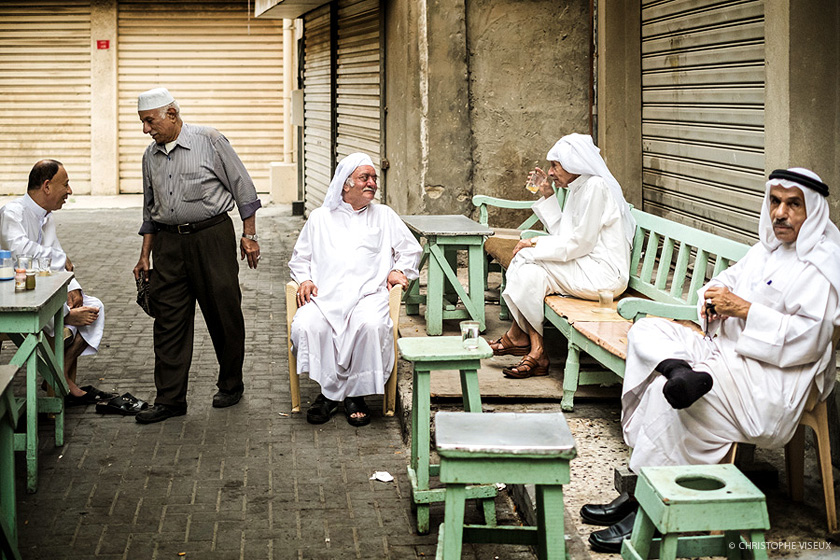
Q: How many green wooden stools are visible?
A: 3